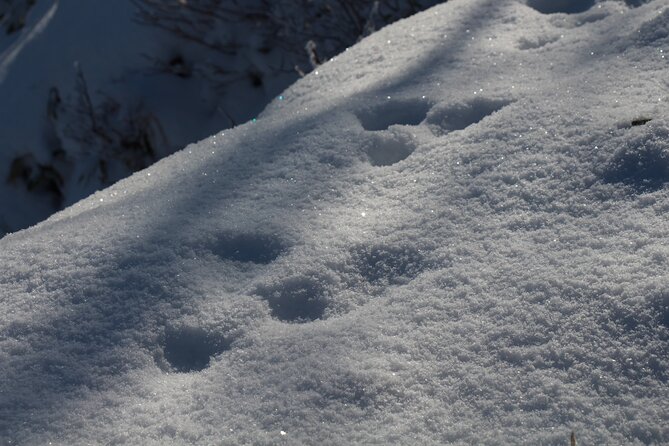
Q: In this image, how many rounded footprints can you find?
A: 7